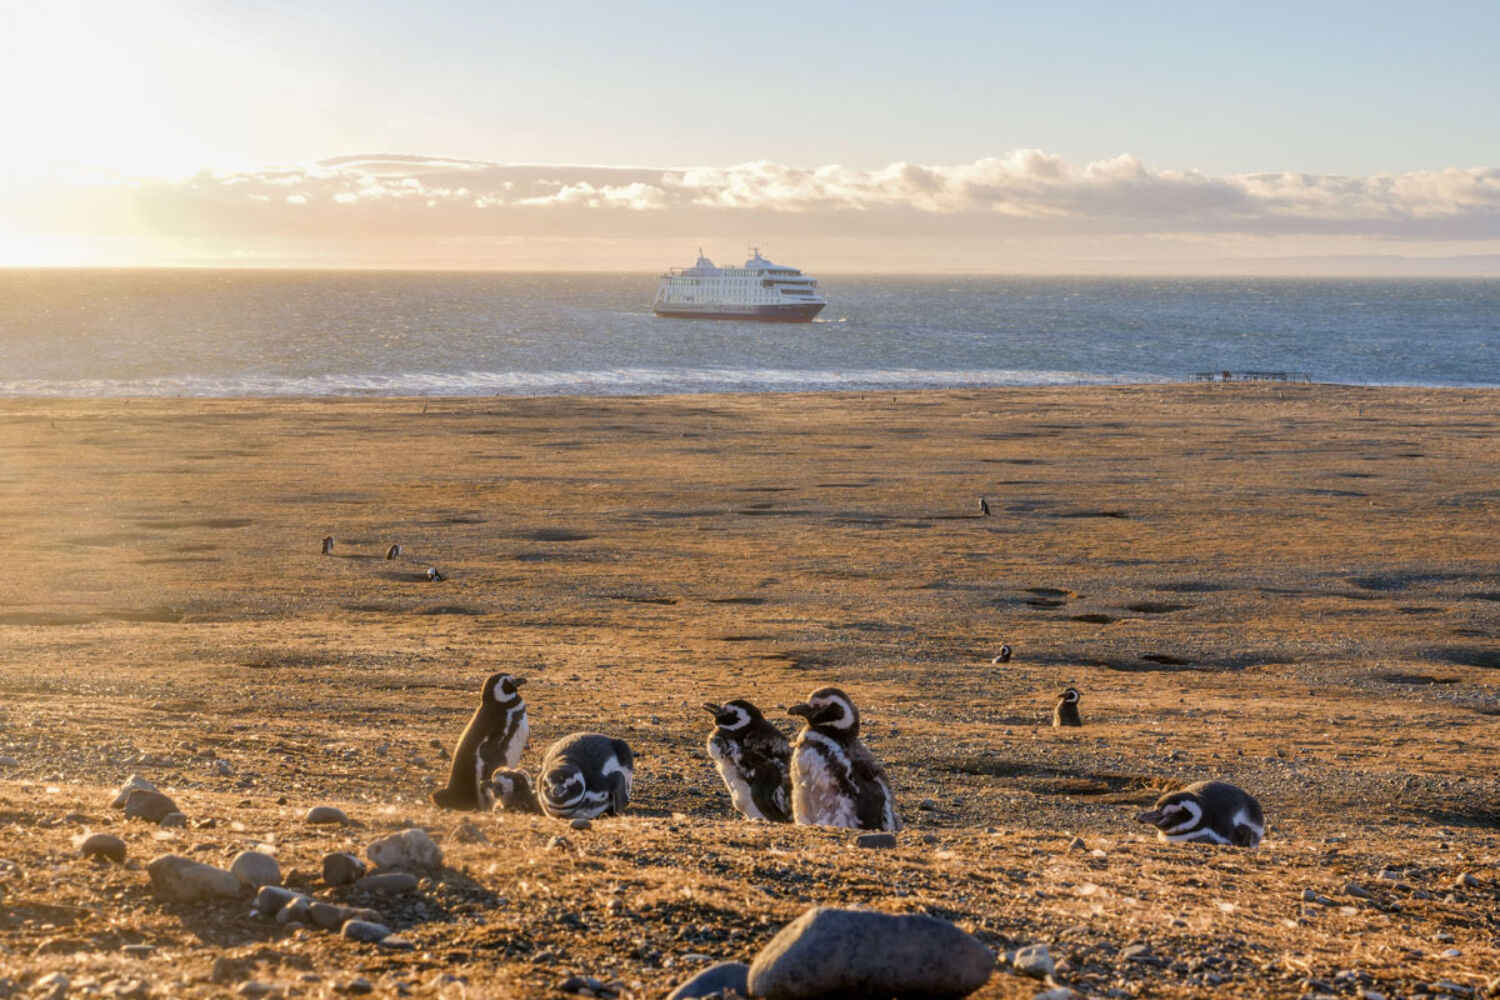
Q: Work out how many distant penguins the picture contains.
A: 6